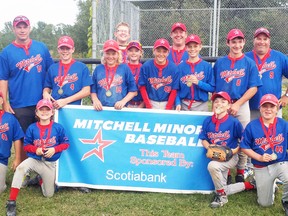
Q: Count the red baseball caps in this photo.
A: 12